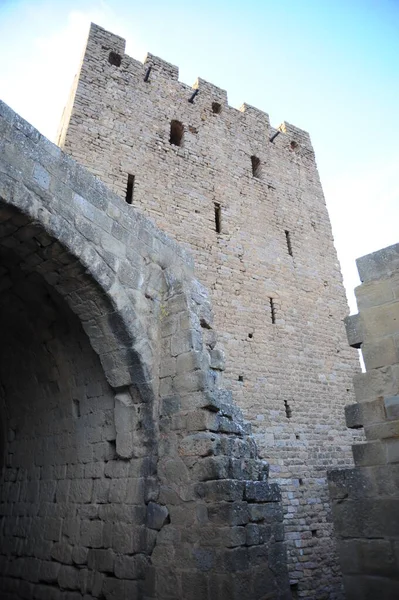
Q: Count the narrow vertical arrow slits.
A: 5